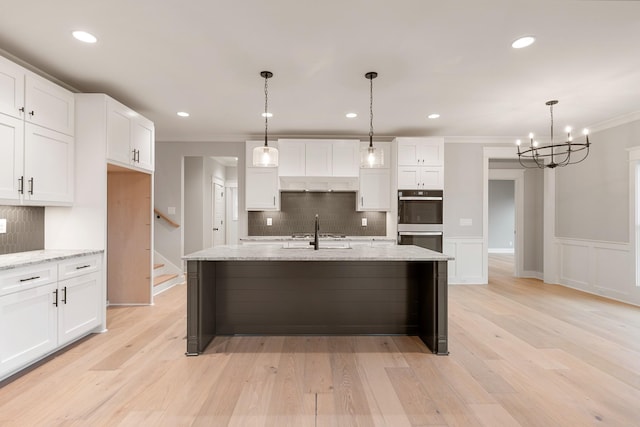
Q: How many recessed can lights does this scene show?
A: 6